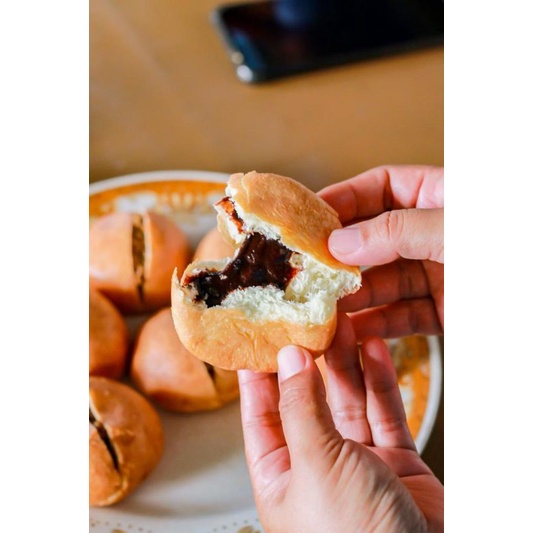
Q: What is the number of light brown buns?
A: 6